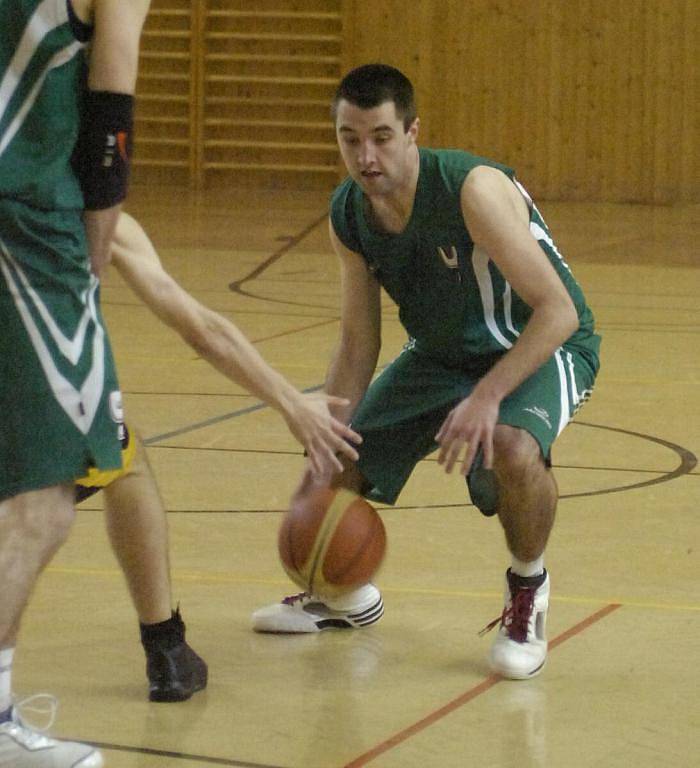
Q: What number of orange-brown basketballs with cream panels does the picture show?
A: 1